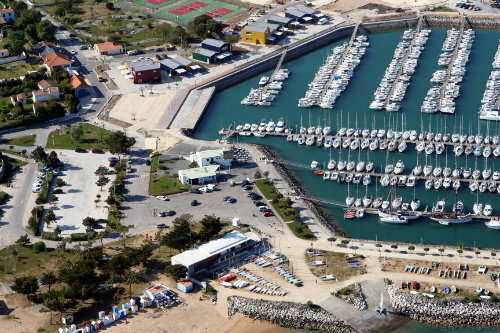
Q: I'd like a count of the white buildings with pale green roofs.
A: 2